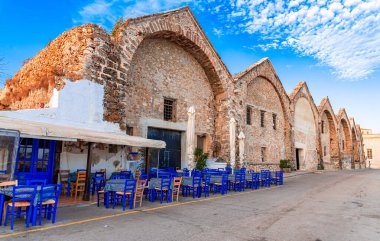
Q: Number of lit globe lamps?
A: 0